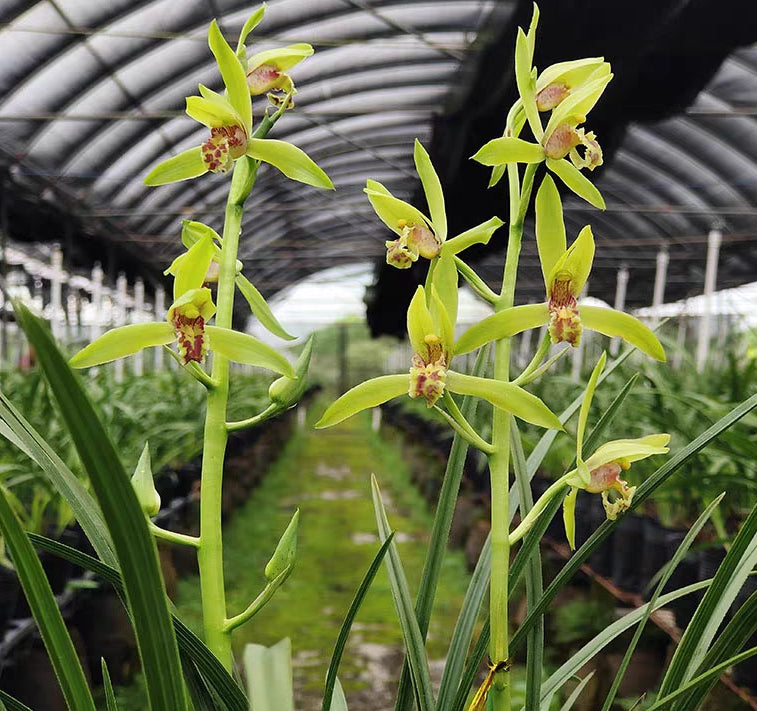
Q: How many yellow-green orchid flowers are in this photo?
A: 10